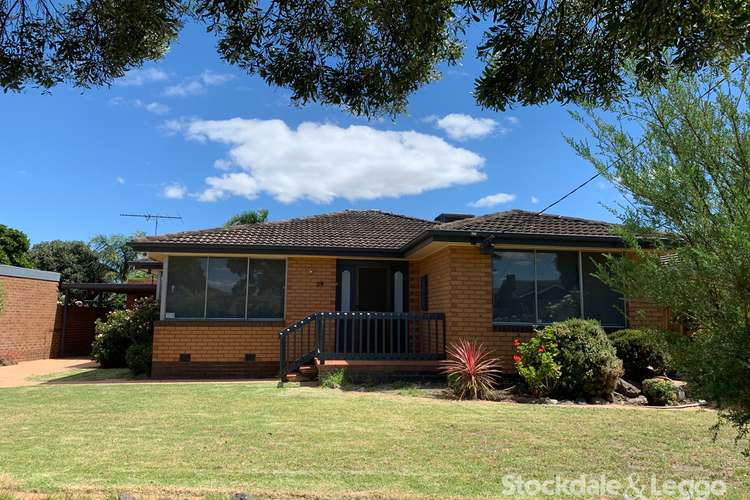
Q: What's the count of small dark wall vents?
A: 2